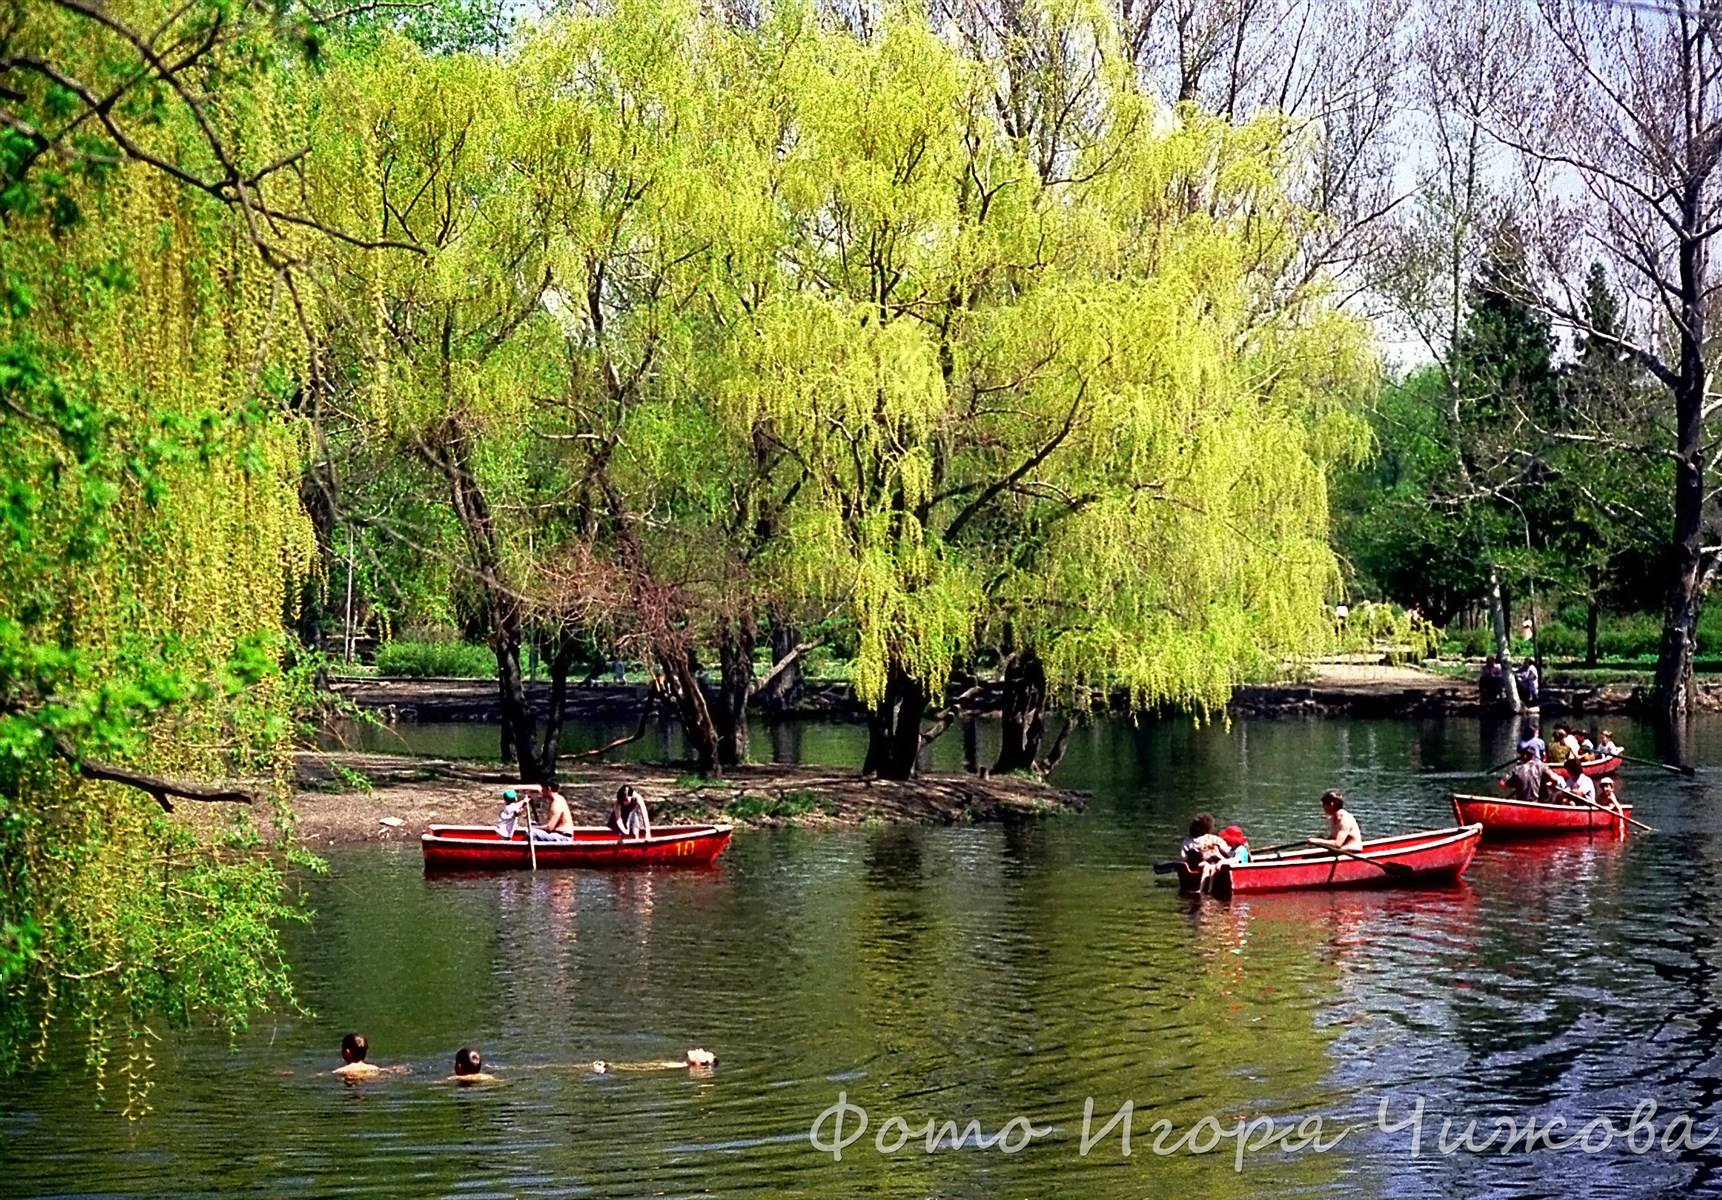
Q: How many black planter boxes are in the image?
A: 0